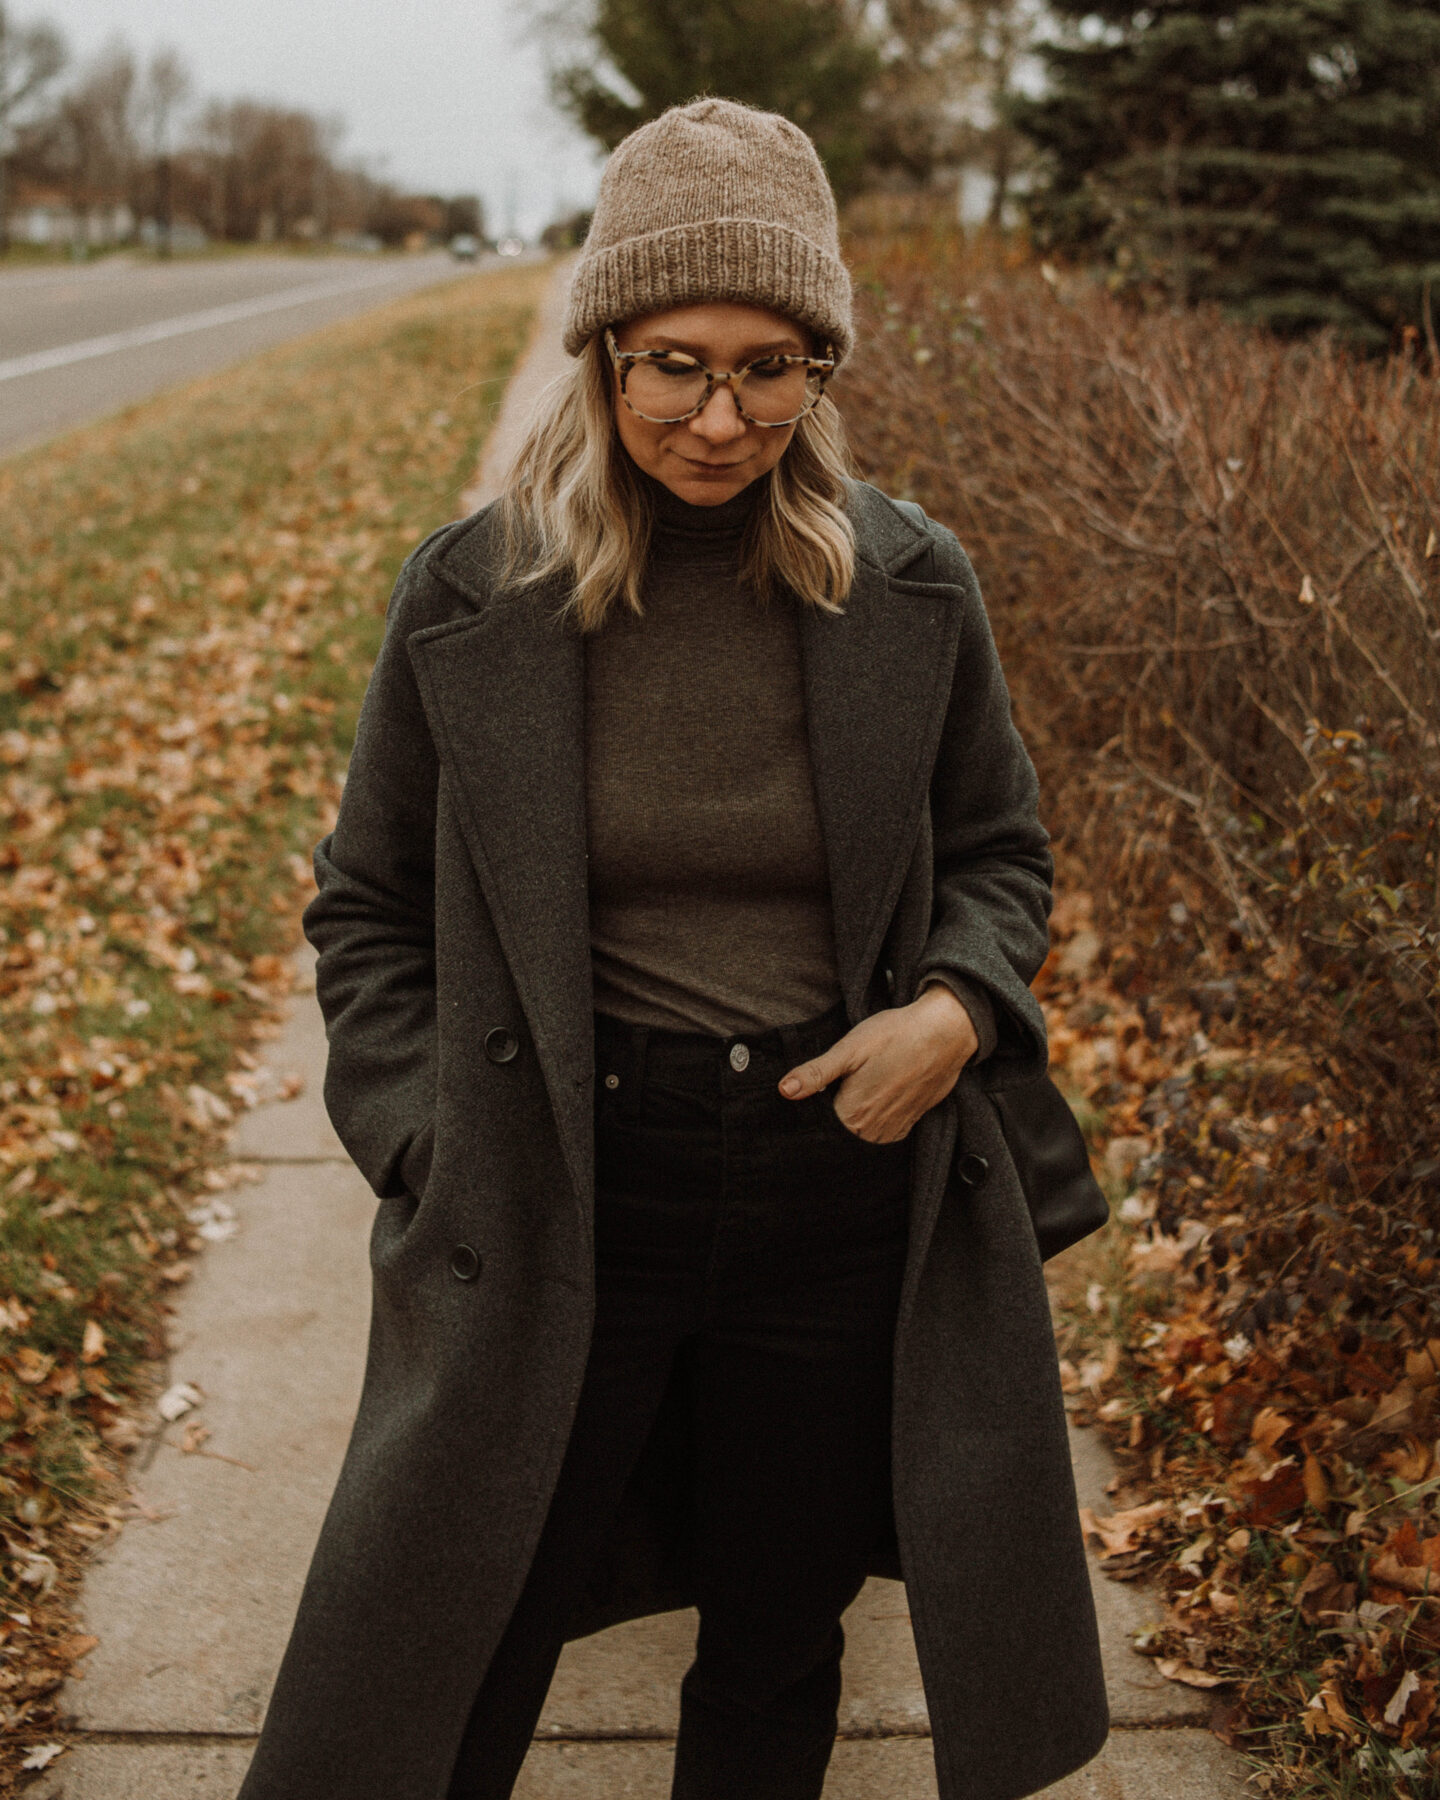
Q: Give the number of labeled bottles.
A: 0